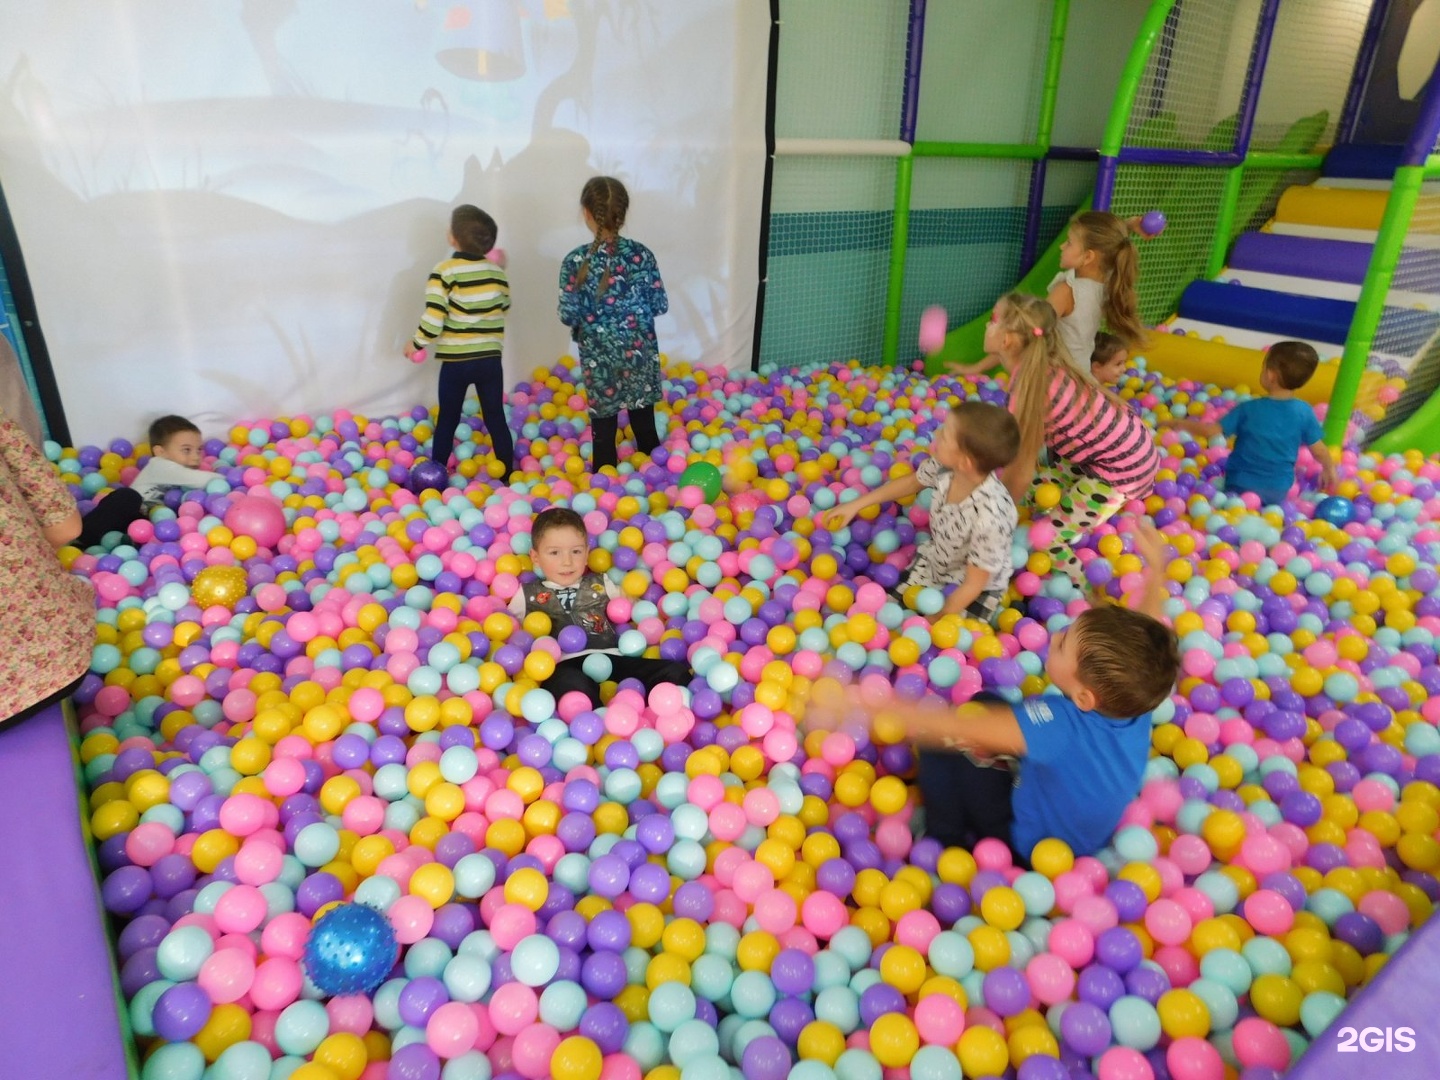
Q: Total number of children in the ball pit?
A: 10